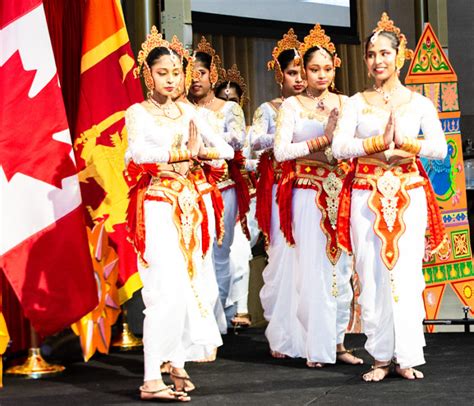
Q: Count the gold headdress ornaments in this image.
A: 7